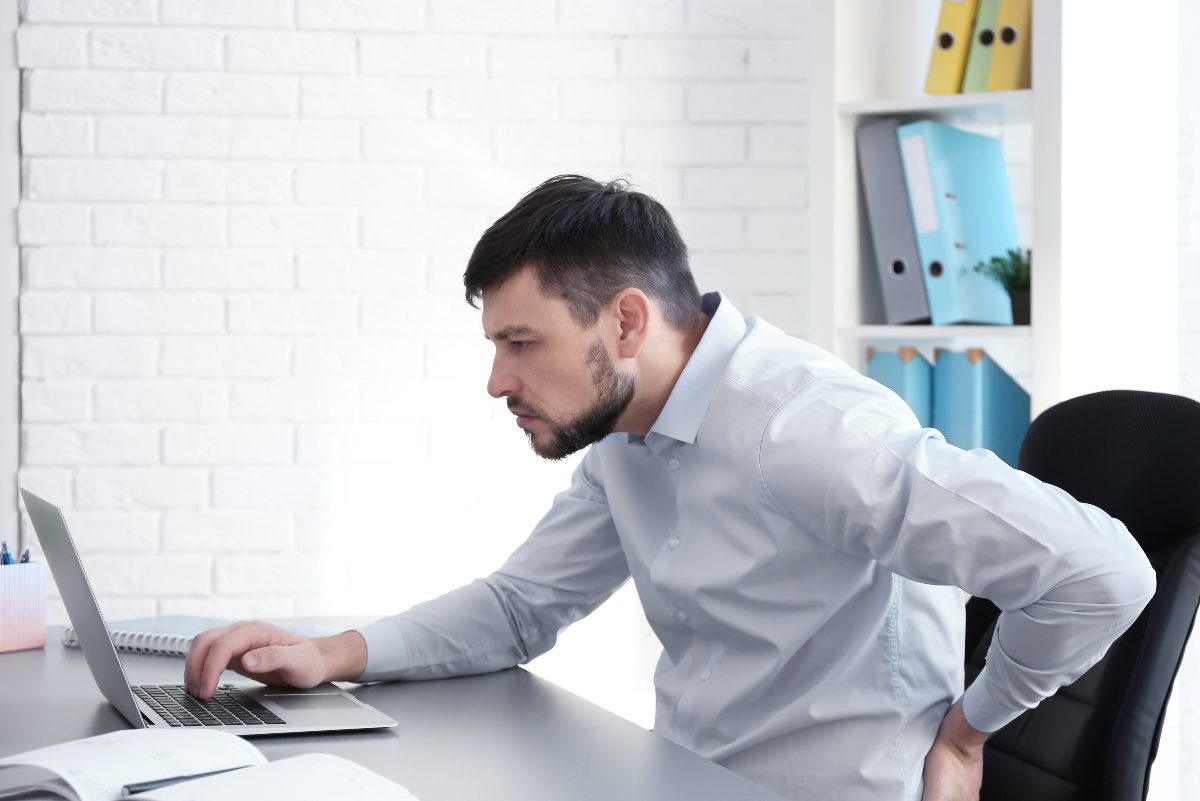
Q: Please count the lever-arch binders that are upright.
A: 5